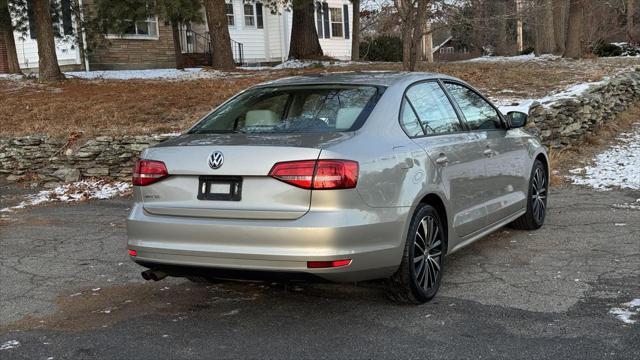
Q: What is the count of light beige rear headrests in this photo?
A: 2